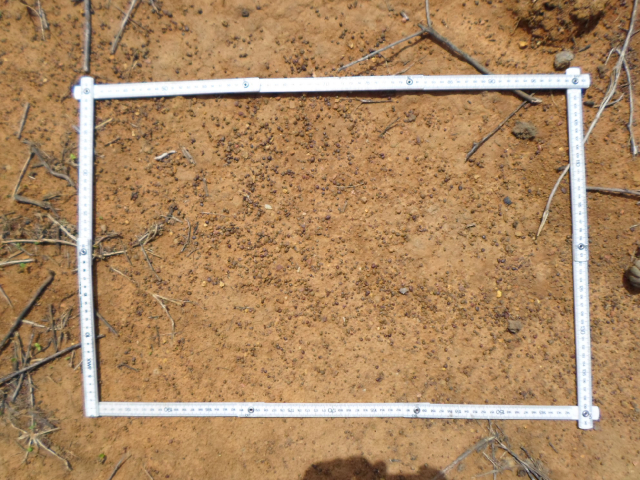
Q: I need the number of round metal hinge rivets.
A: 9